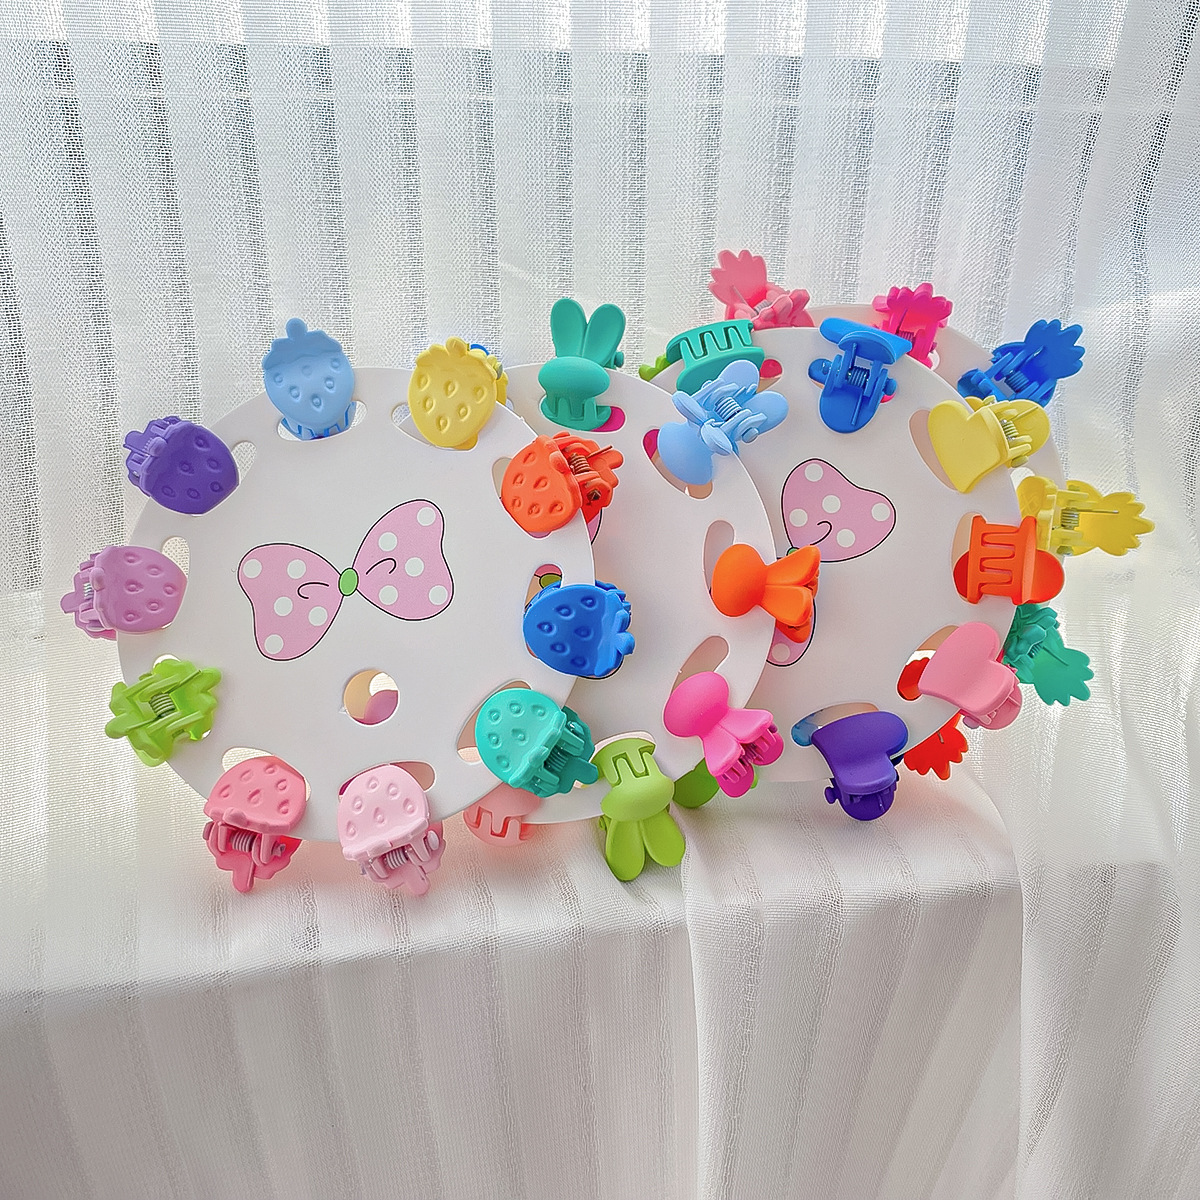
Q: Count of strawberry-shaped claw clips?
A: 10